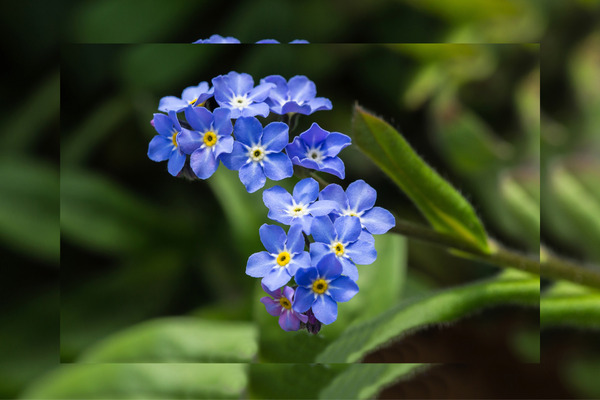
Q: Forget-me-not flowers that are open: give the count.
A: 13